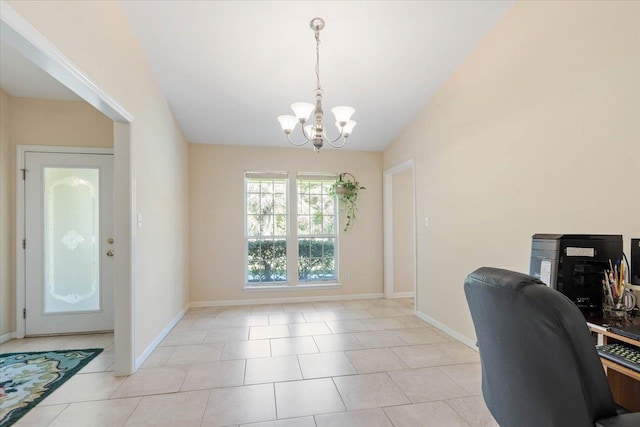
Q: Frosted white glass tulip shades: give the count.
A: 5